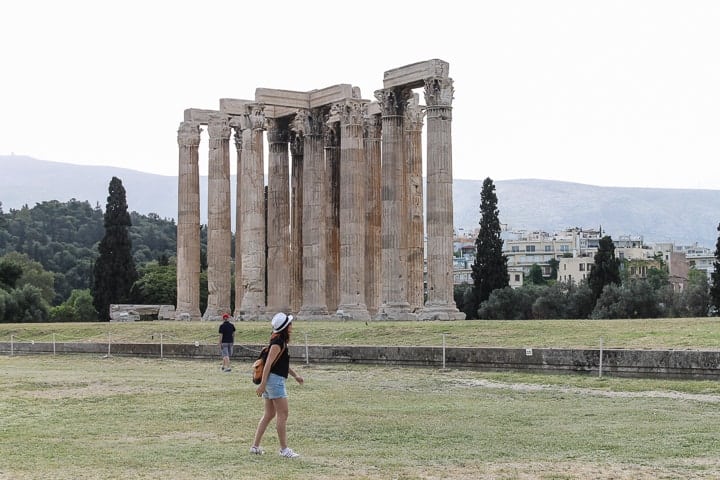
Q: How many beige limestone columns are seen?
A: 13